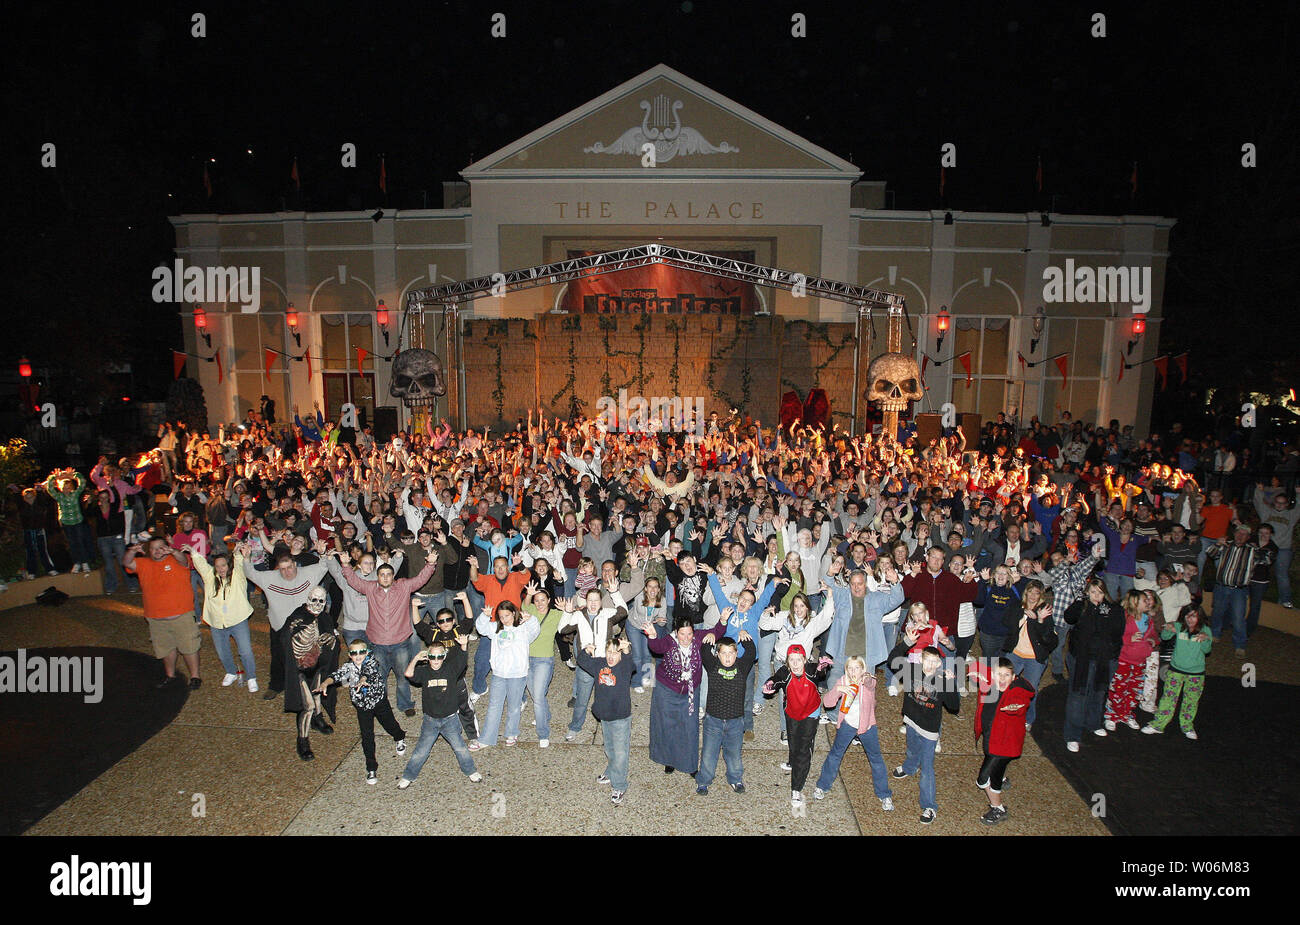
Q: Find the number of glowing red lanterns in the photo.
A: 6